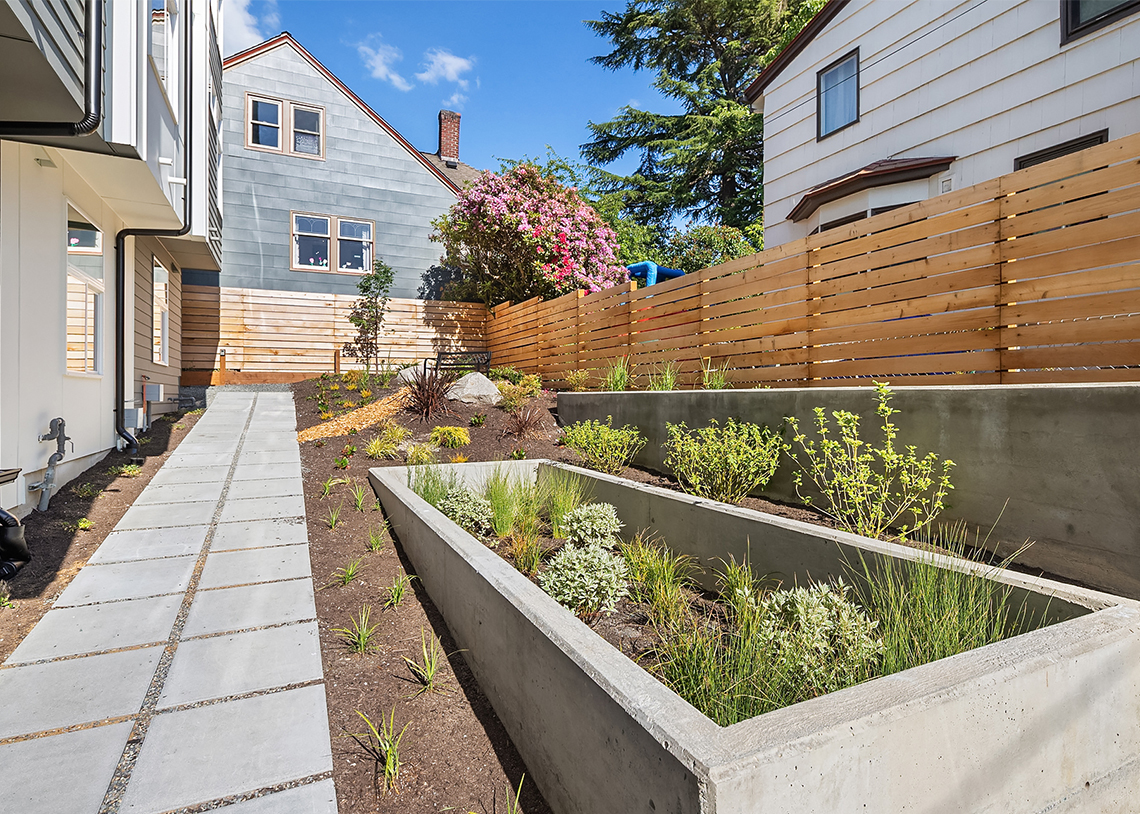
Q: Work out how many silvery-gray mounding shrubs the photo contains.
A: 4